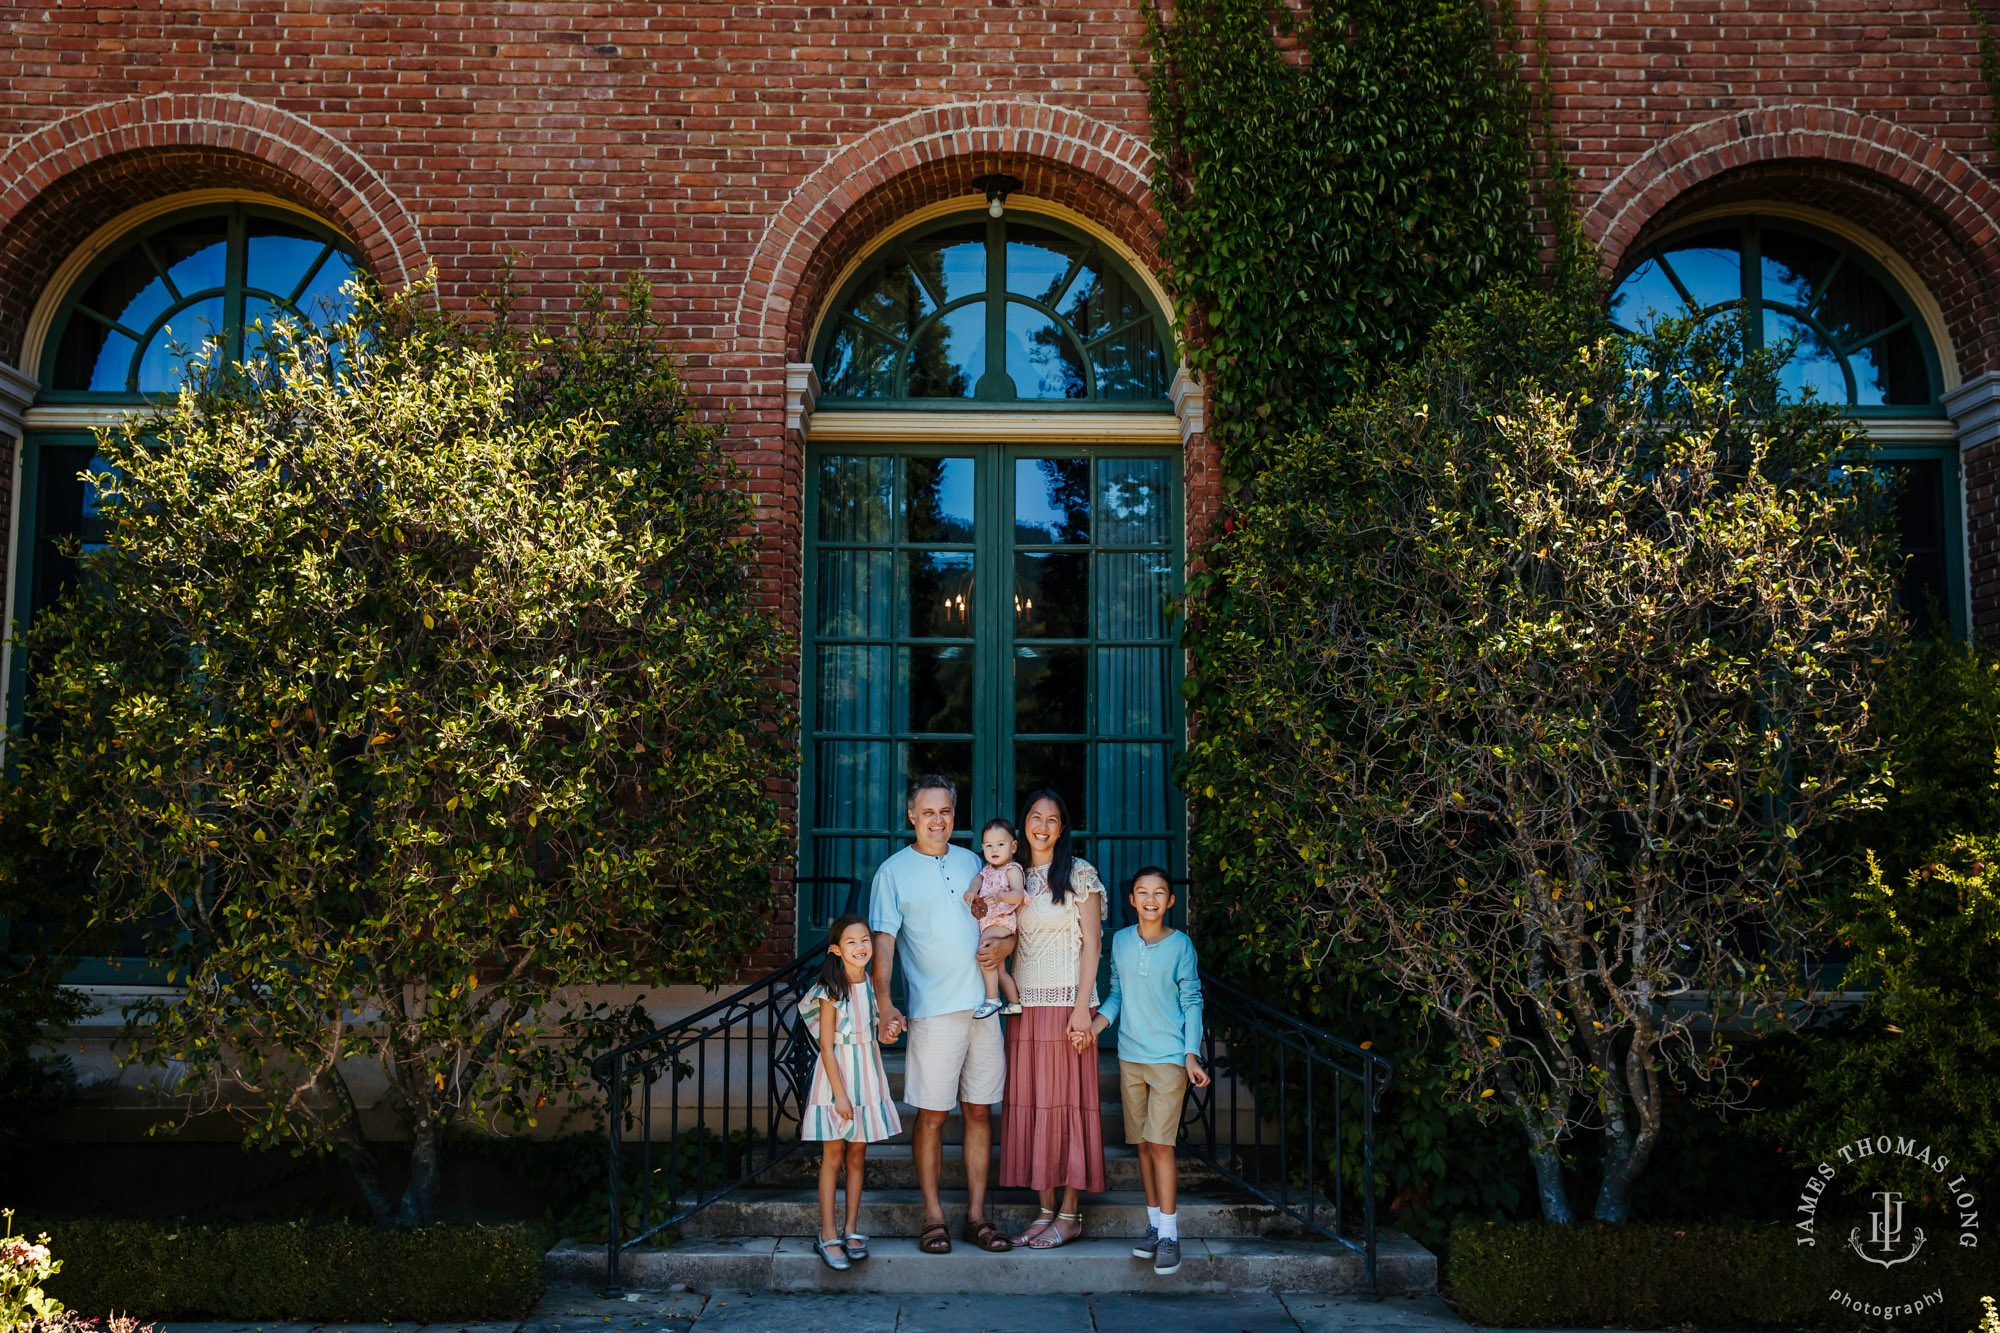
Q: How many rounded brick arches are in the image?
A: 3